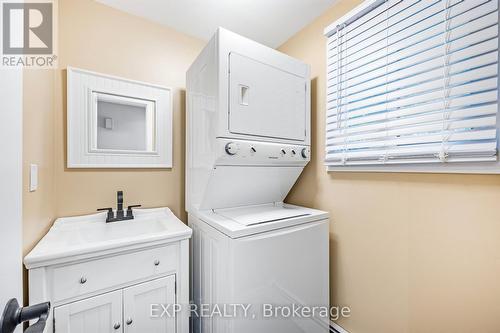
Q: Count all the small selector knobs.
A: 3